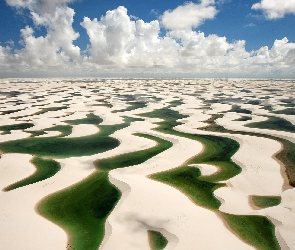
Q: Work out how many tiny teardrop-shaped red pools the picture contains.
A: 0